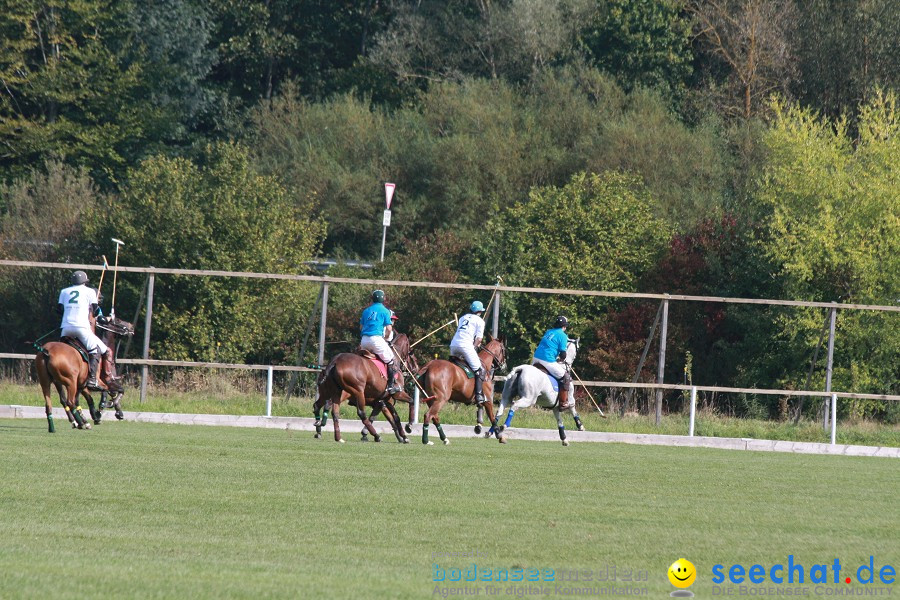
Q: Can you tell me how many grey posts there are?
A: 5